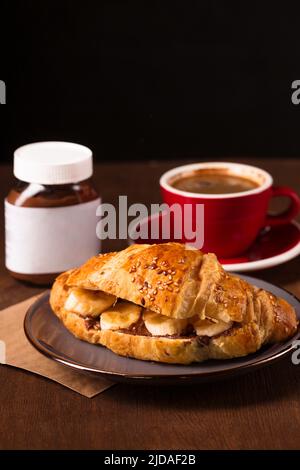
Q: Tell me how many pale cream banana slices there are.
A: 4